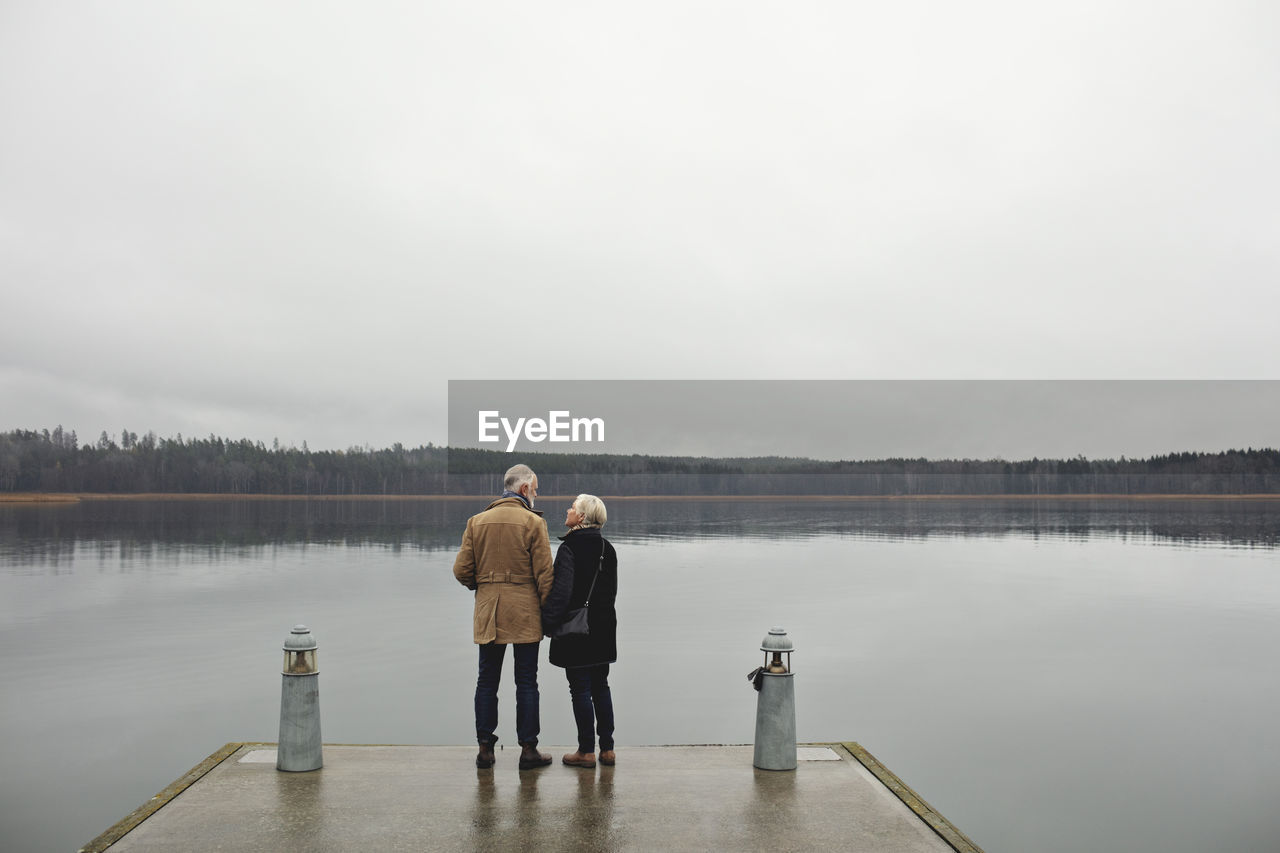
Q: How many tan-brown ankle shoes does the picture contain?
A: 2